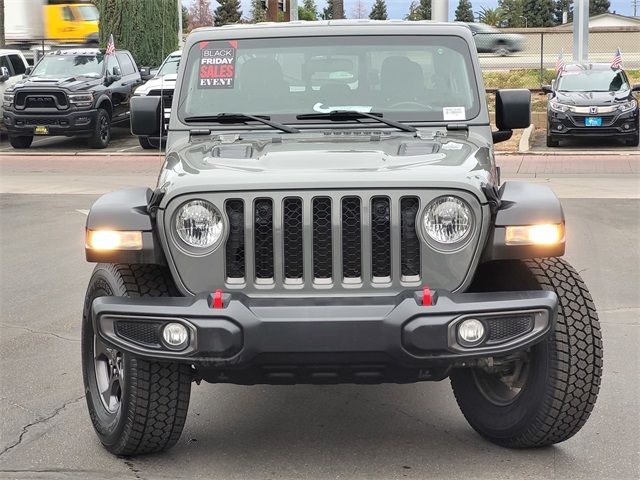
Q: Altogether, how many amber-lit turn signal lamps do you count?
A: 2